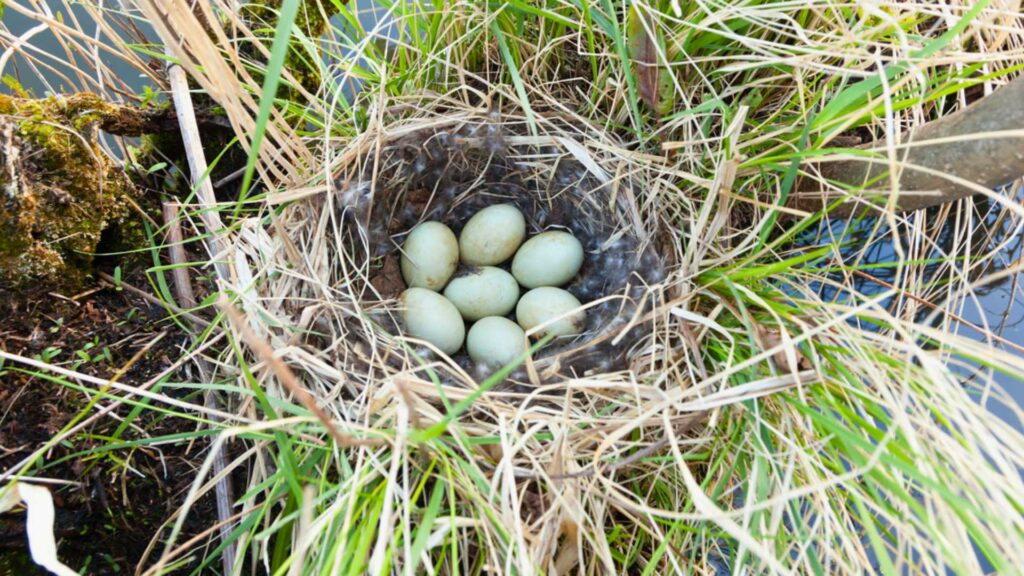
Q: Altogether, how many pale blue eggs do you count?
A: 7